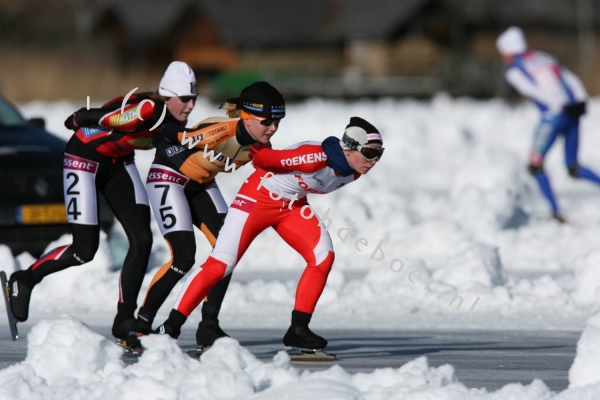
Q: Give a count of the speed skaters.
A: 4